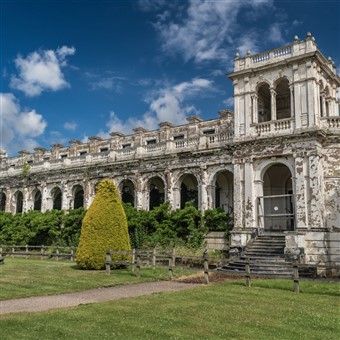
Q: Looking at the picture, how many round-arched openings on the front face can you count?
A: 13